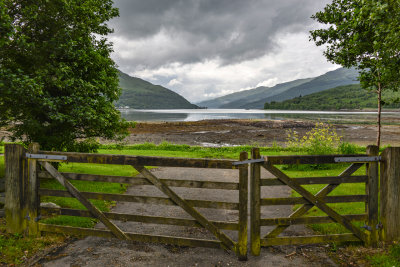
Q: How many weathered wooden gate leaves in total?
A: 2